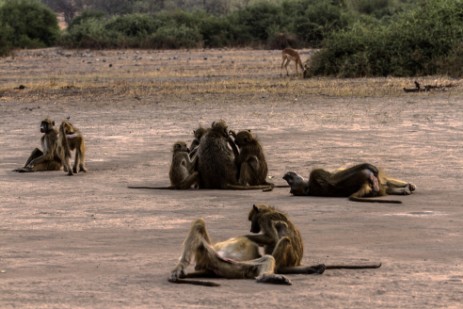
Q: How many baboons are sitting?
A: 6